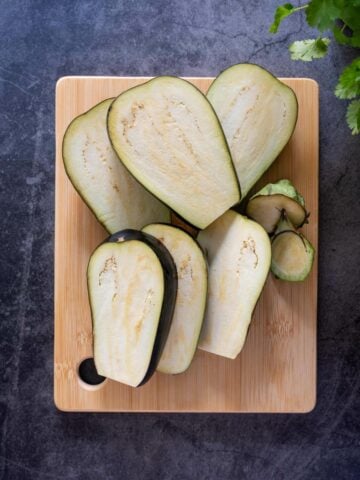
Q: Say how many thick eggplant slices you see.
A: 6